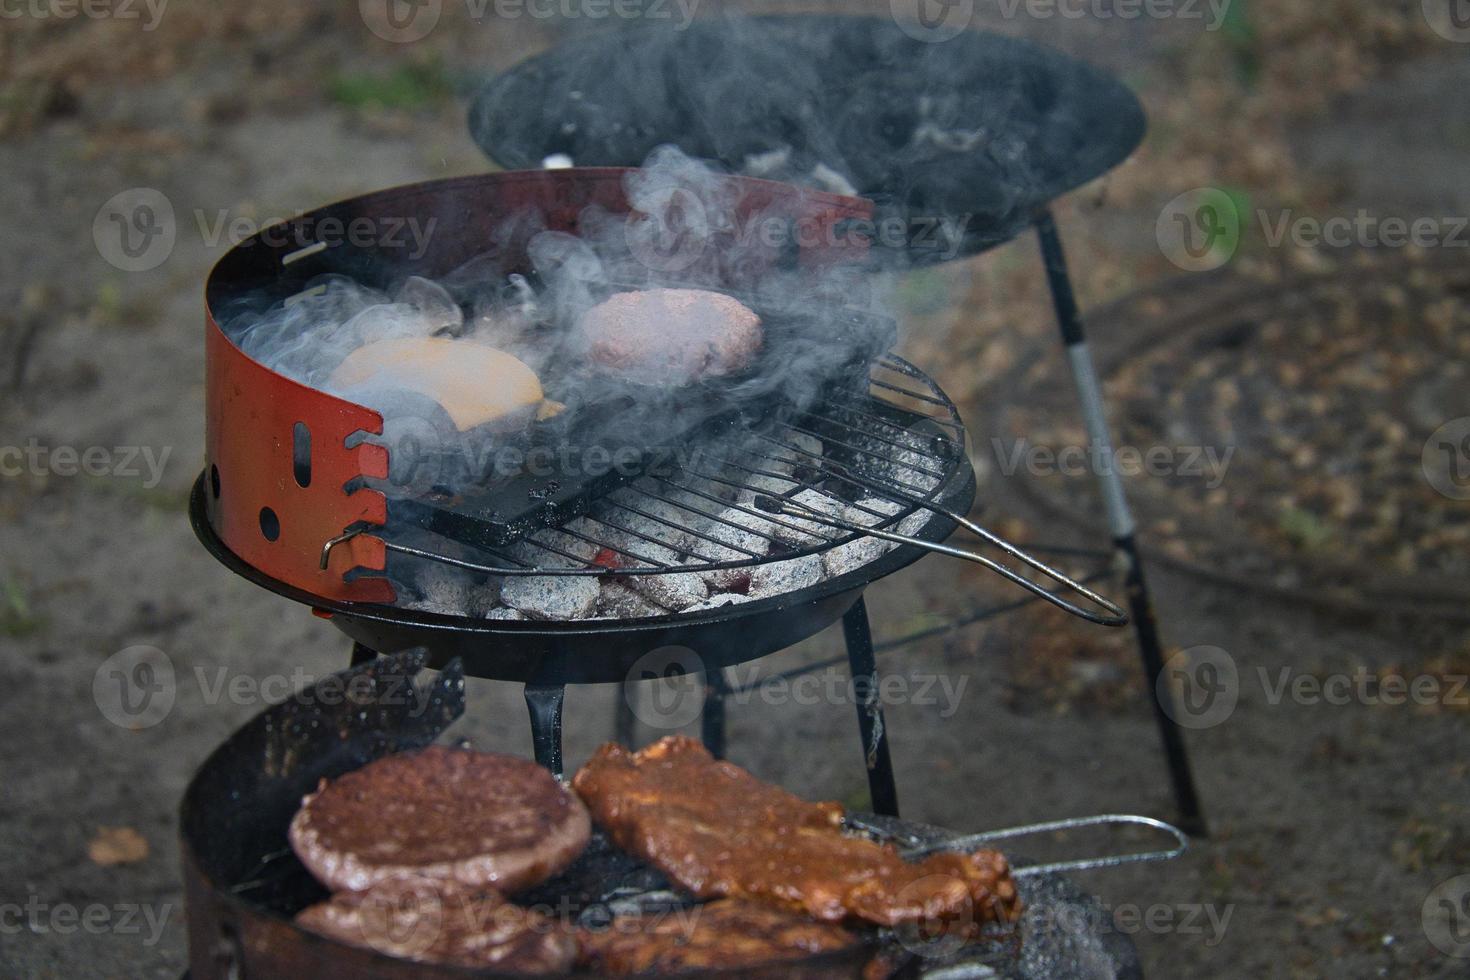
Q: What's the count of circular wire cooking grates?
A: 2